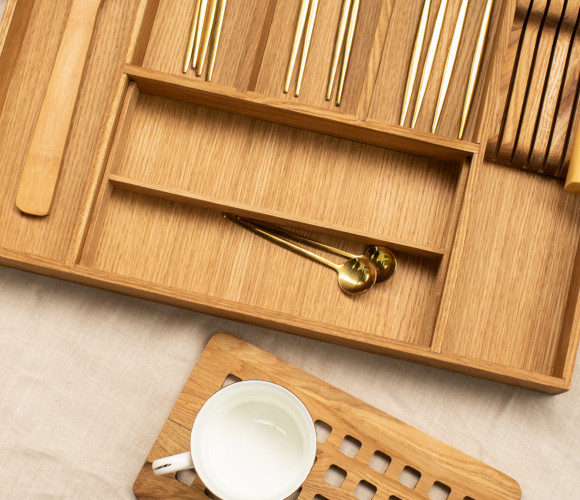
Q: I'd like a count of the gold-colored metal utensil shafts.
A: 14